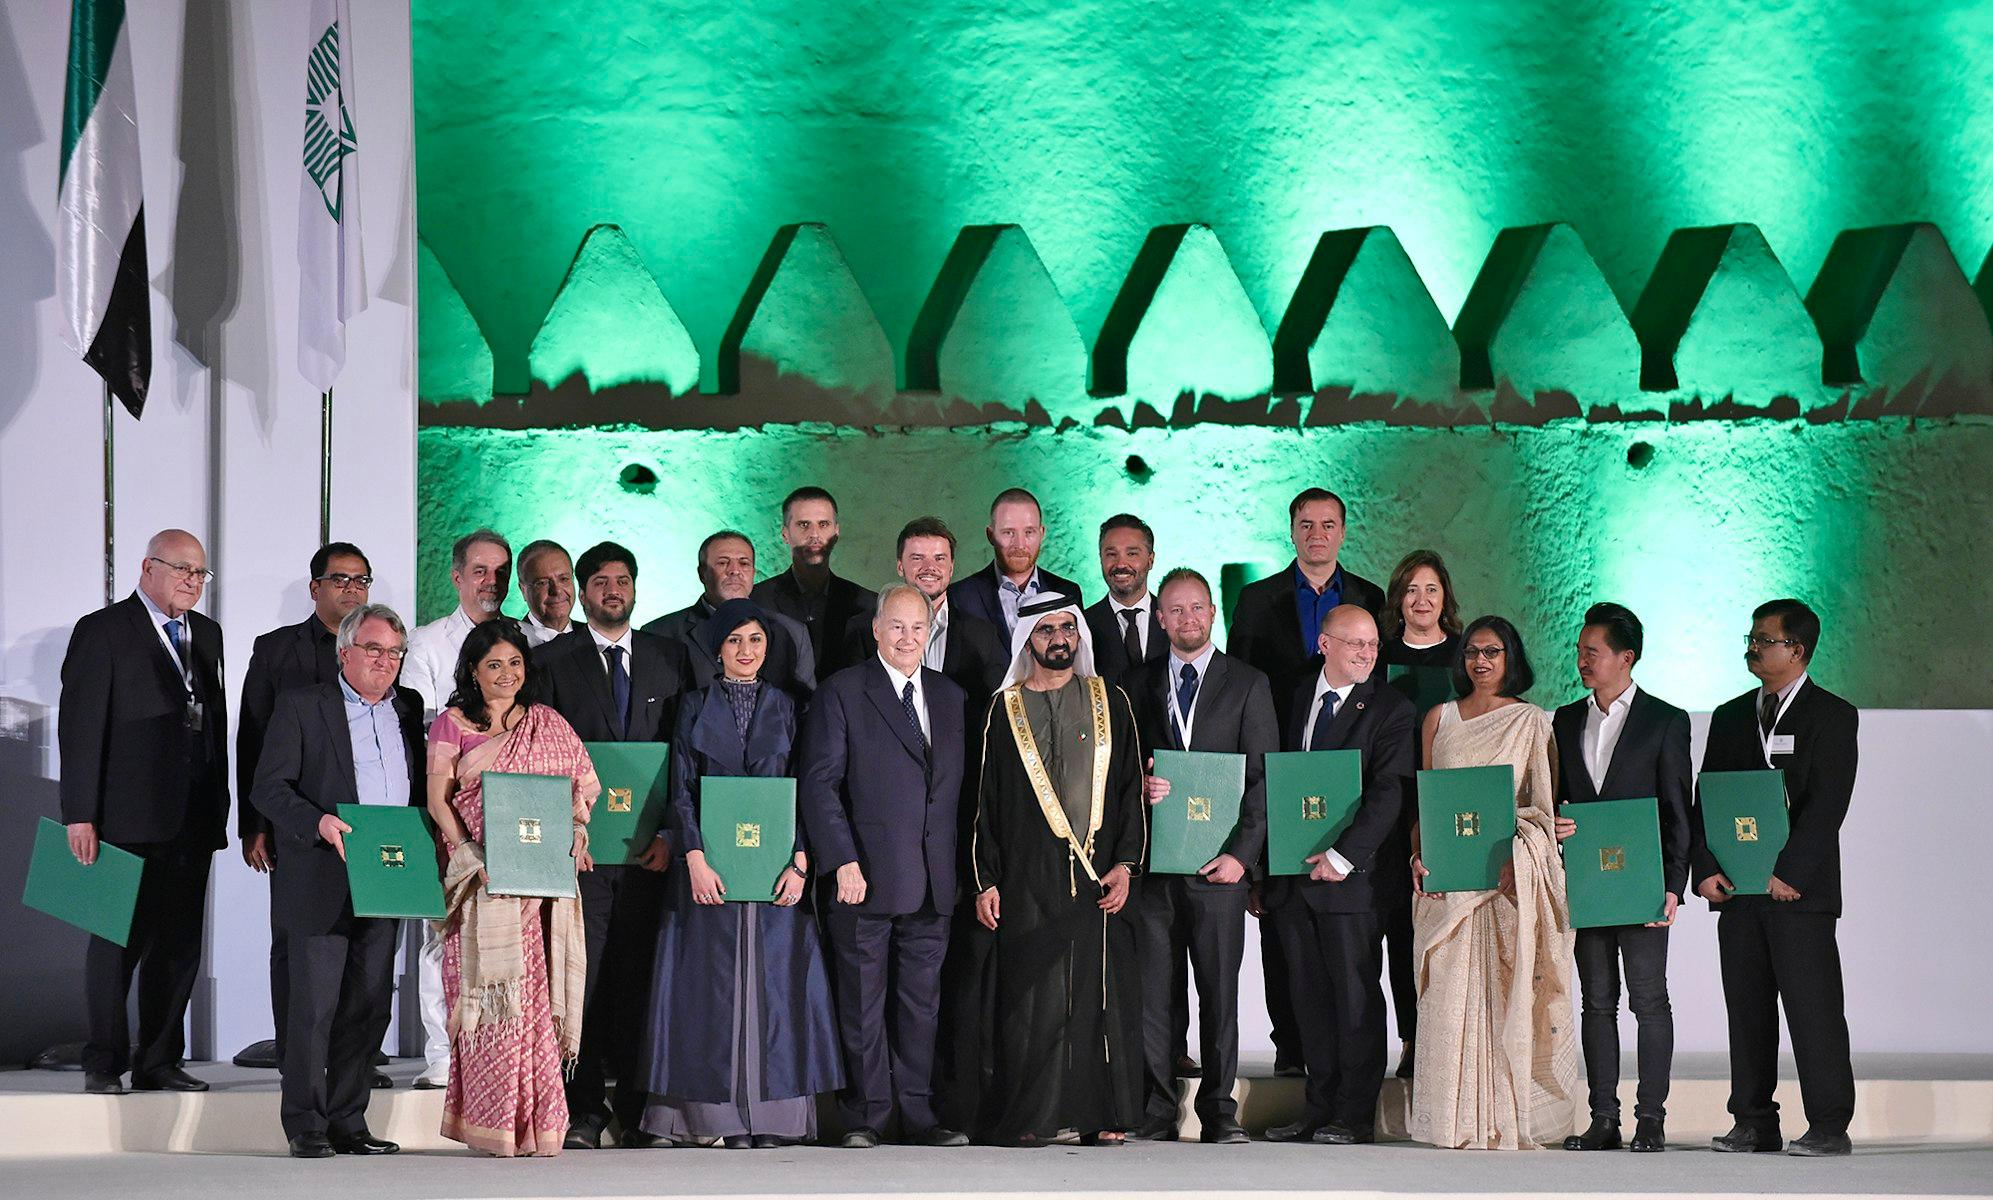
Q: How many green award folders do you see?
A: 11